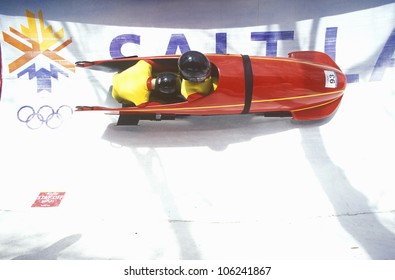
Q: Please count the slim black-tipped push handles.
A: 2